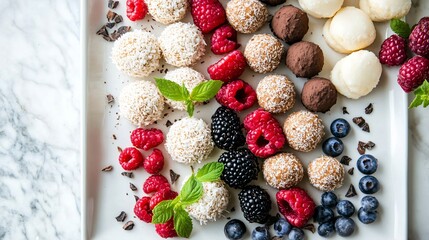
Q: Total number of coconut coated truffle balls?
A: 13